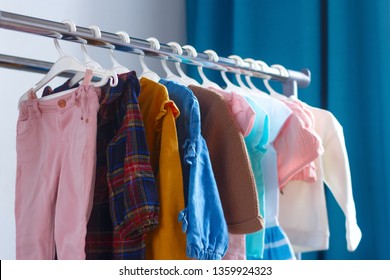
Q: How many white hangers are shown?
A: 11